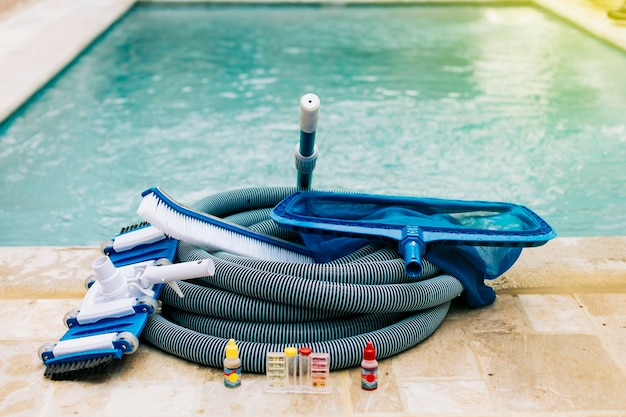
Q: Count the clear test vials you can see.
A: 2